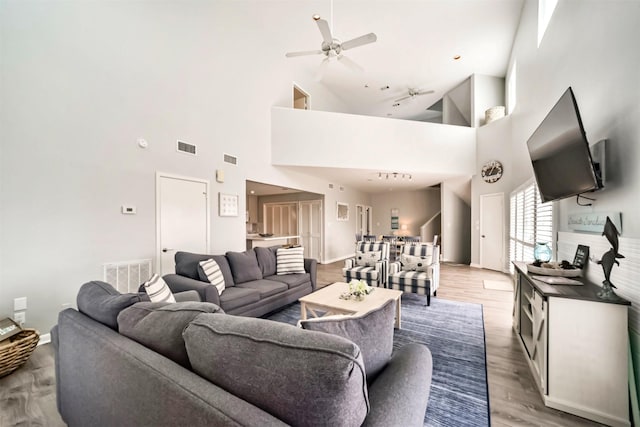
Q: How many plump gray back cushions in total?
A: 6